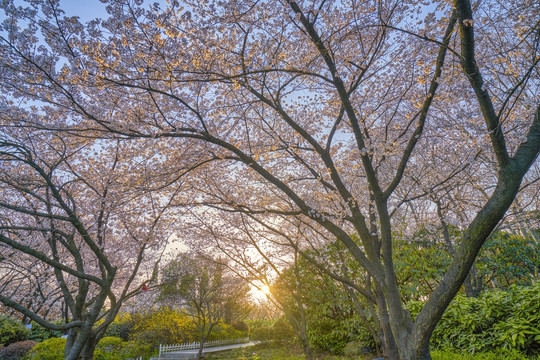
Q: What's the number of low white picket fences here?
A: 1